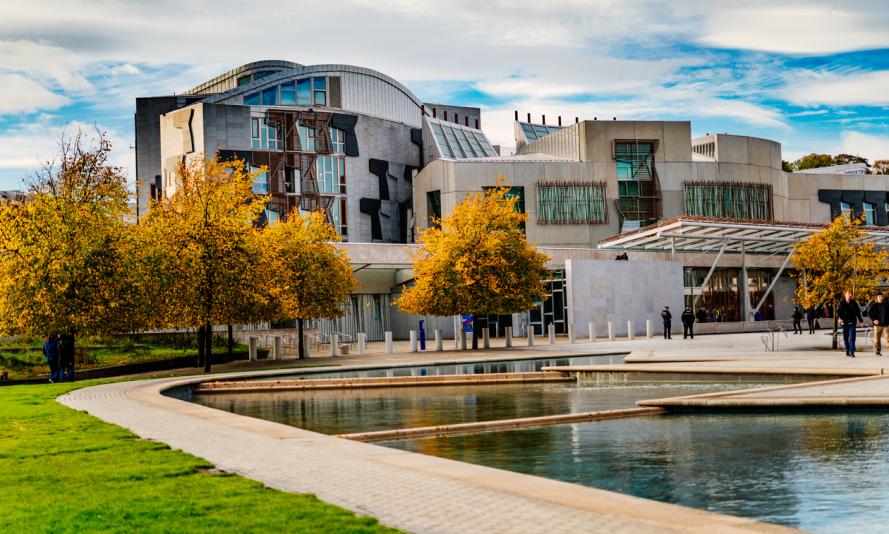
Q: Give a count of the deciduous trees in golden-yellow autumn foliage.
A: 5